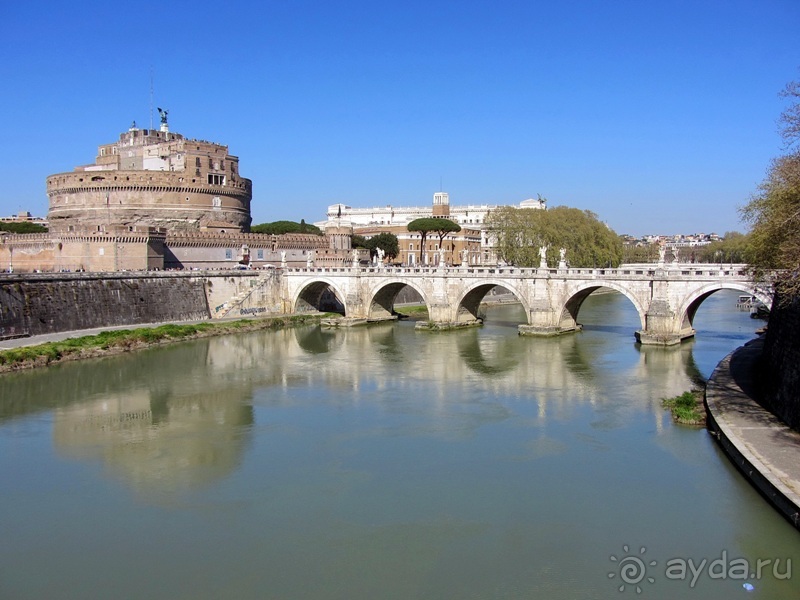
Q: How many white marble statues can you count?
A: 10